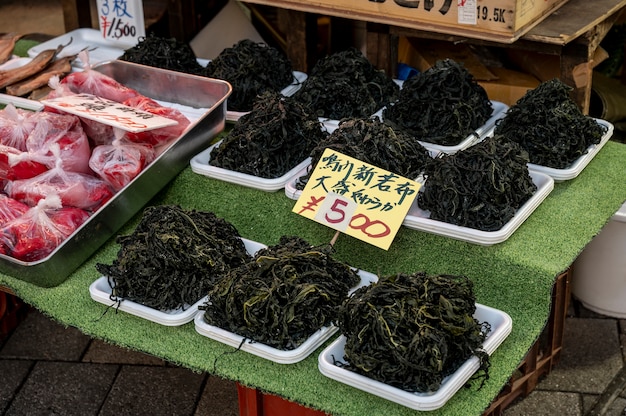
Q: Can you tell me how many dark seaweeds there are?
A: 11